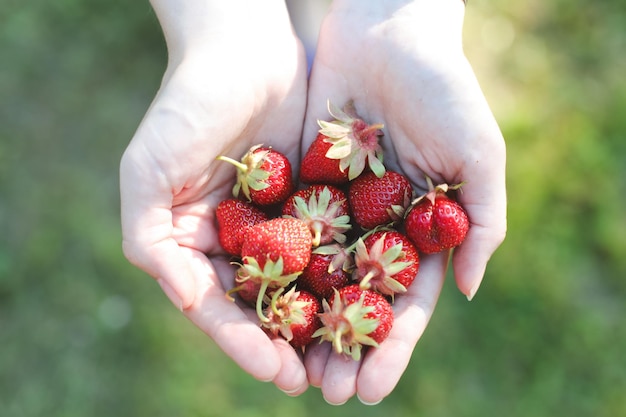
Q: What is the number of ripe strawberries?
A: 12